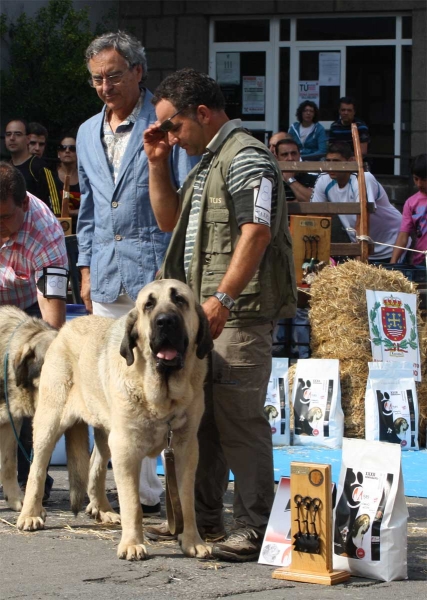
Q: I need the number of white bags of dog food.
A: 4